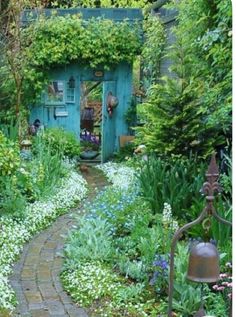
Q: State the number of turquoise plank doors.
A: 1